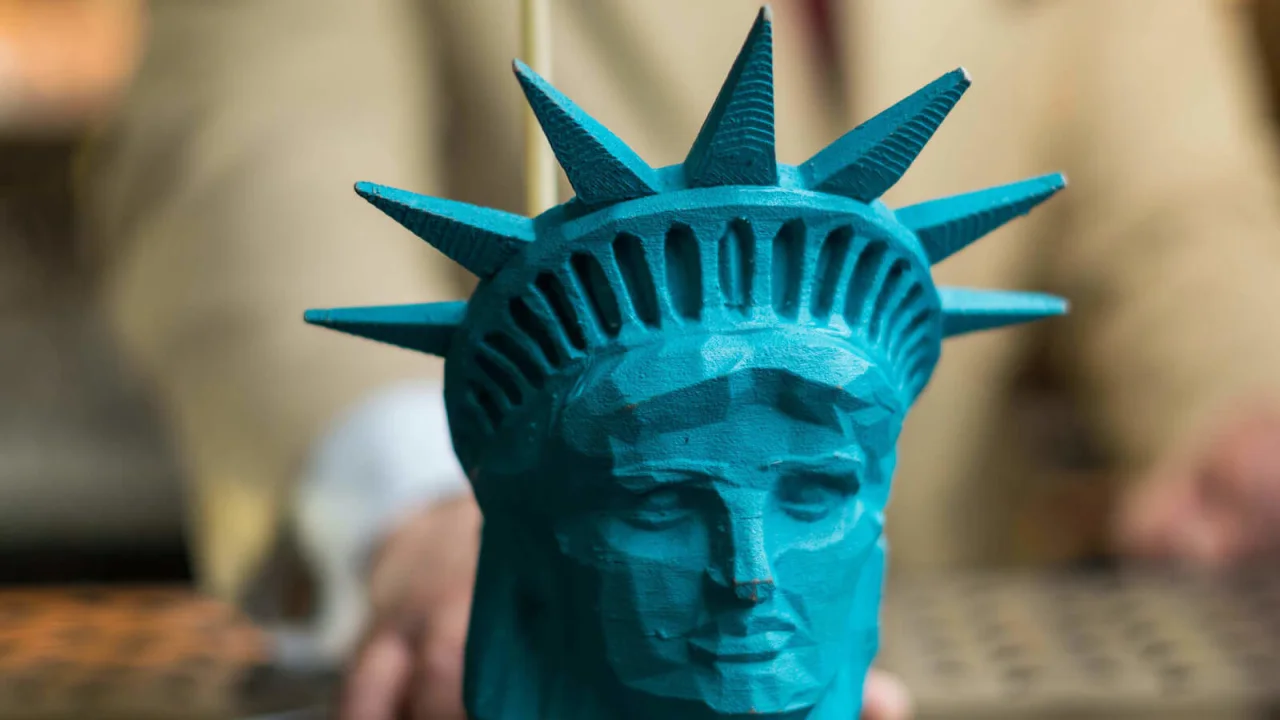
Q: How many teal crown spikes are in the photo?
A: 7